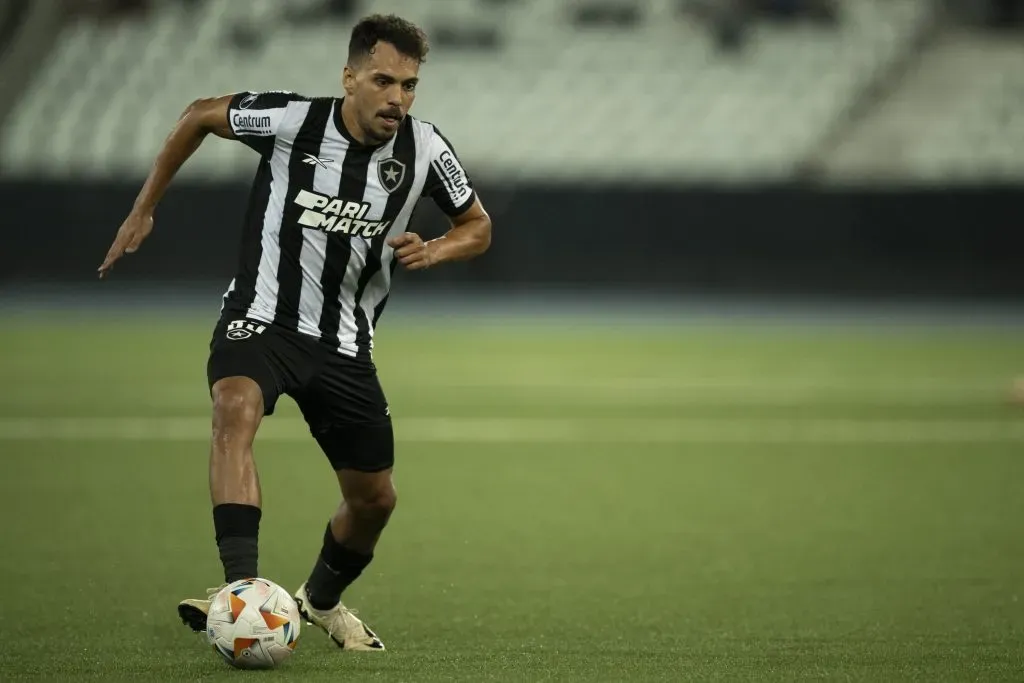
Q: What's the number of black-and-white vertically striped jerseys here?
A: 1